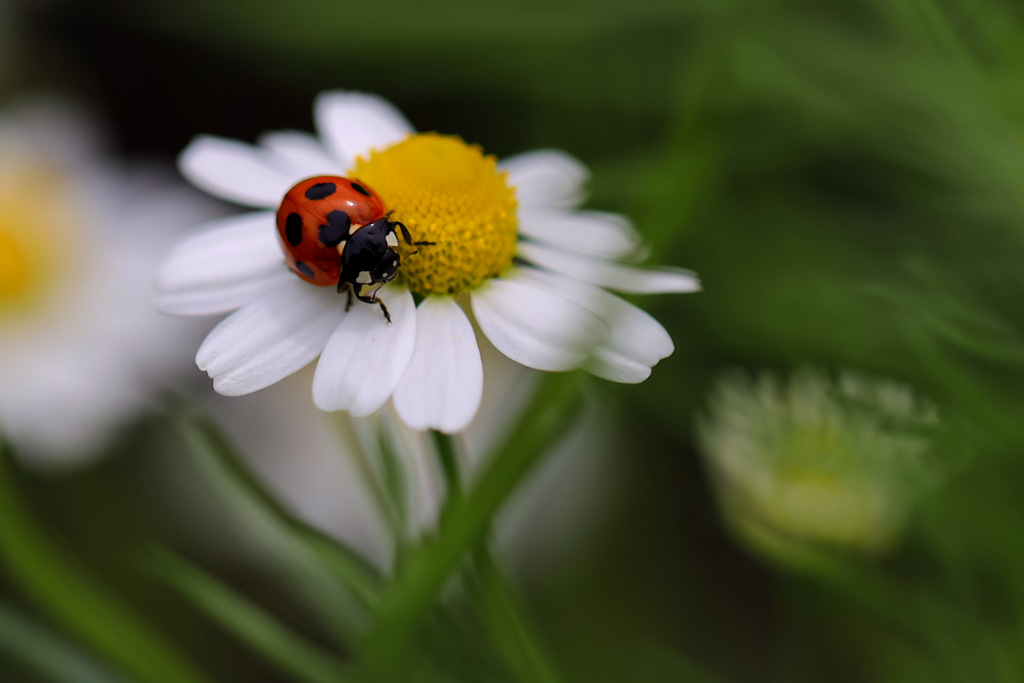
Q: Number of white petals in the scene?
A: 12